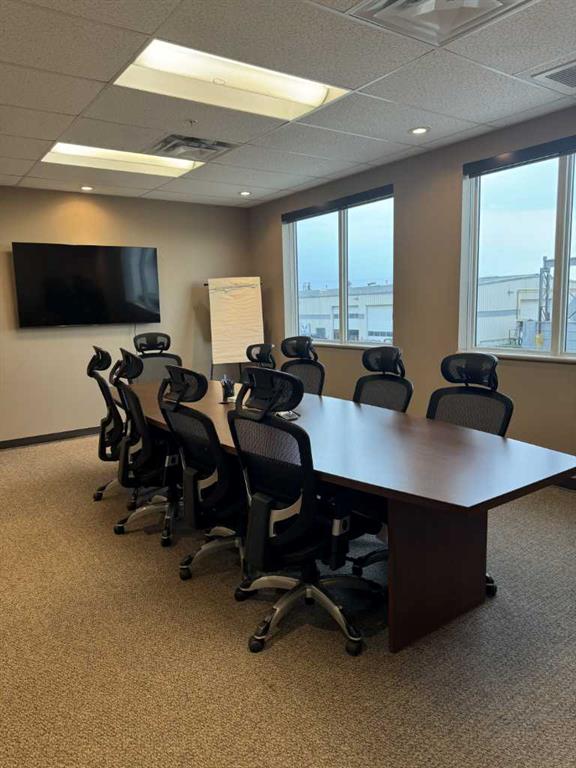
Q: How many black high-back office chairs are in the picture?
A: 9